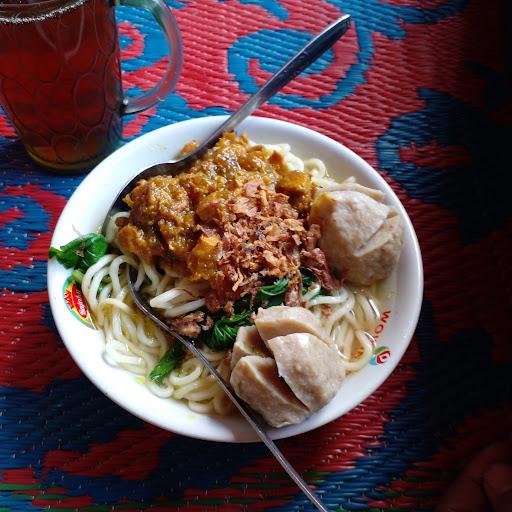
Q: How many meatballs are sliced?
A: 2